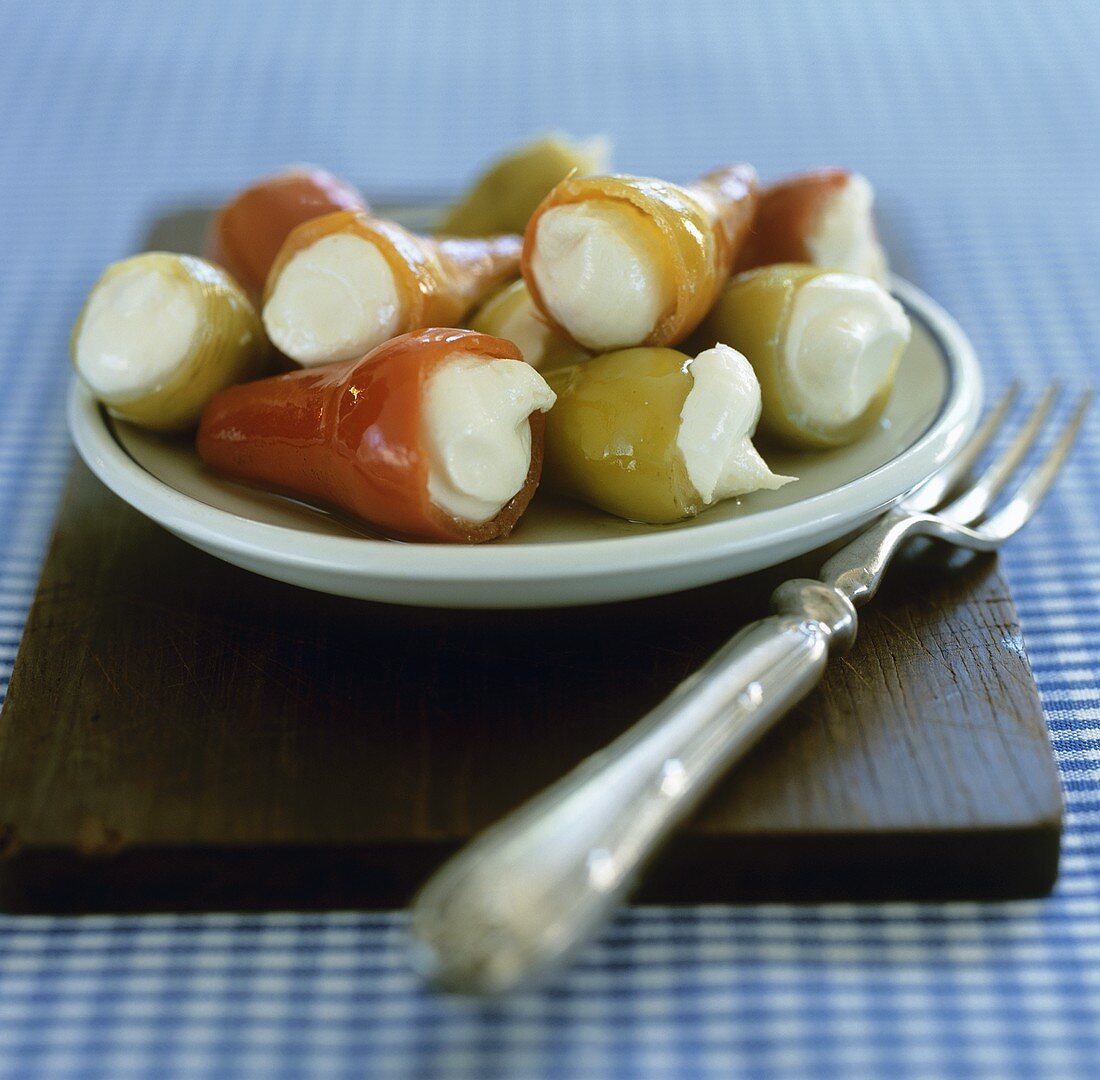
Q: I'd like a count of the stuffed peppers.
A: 10